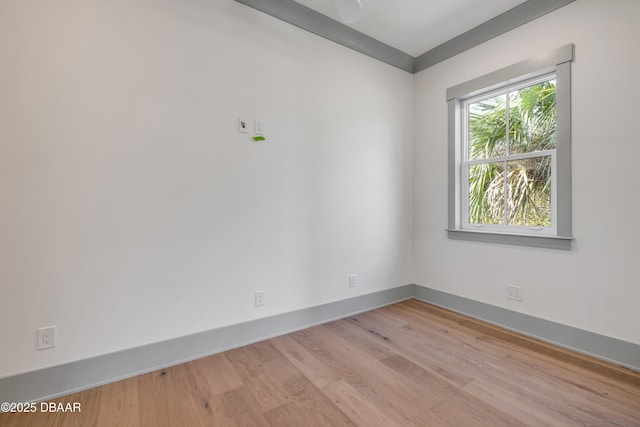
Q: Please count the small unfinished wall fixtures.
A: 2